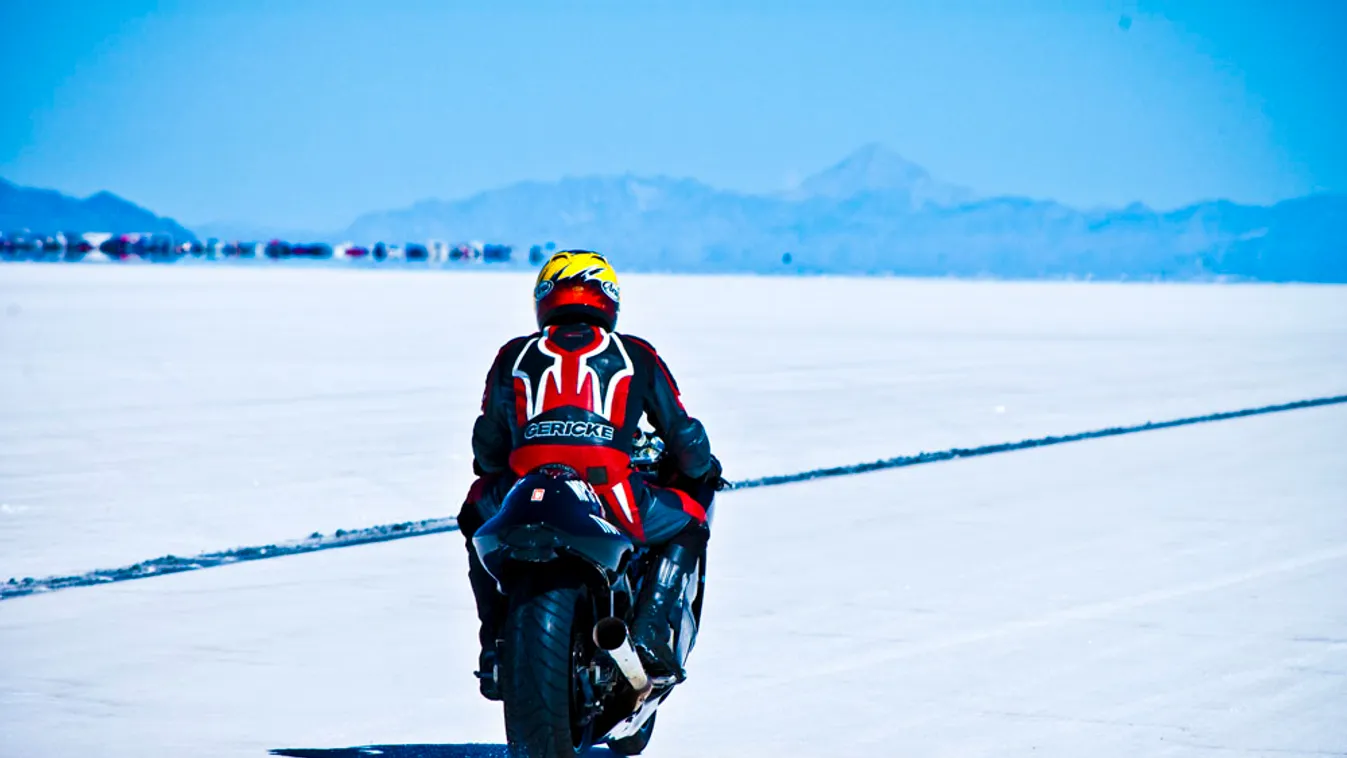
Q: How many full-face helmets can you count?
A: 1